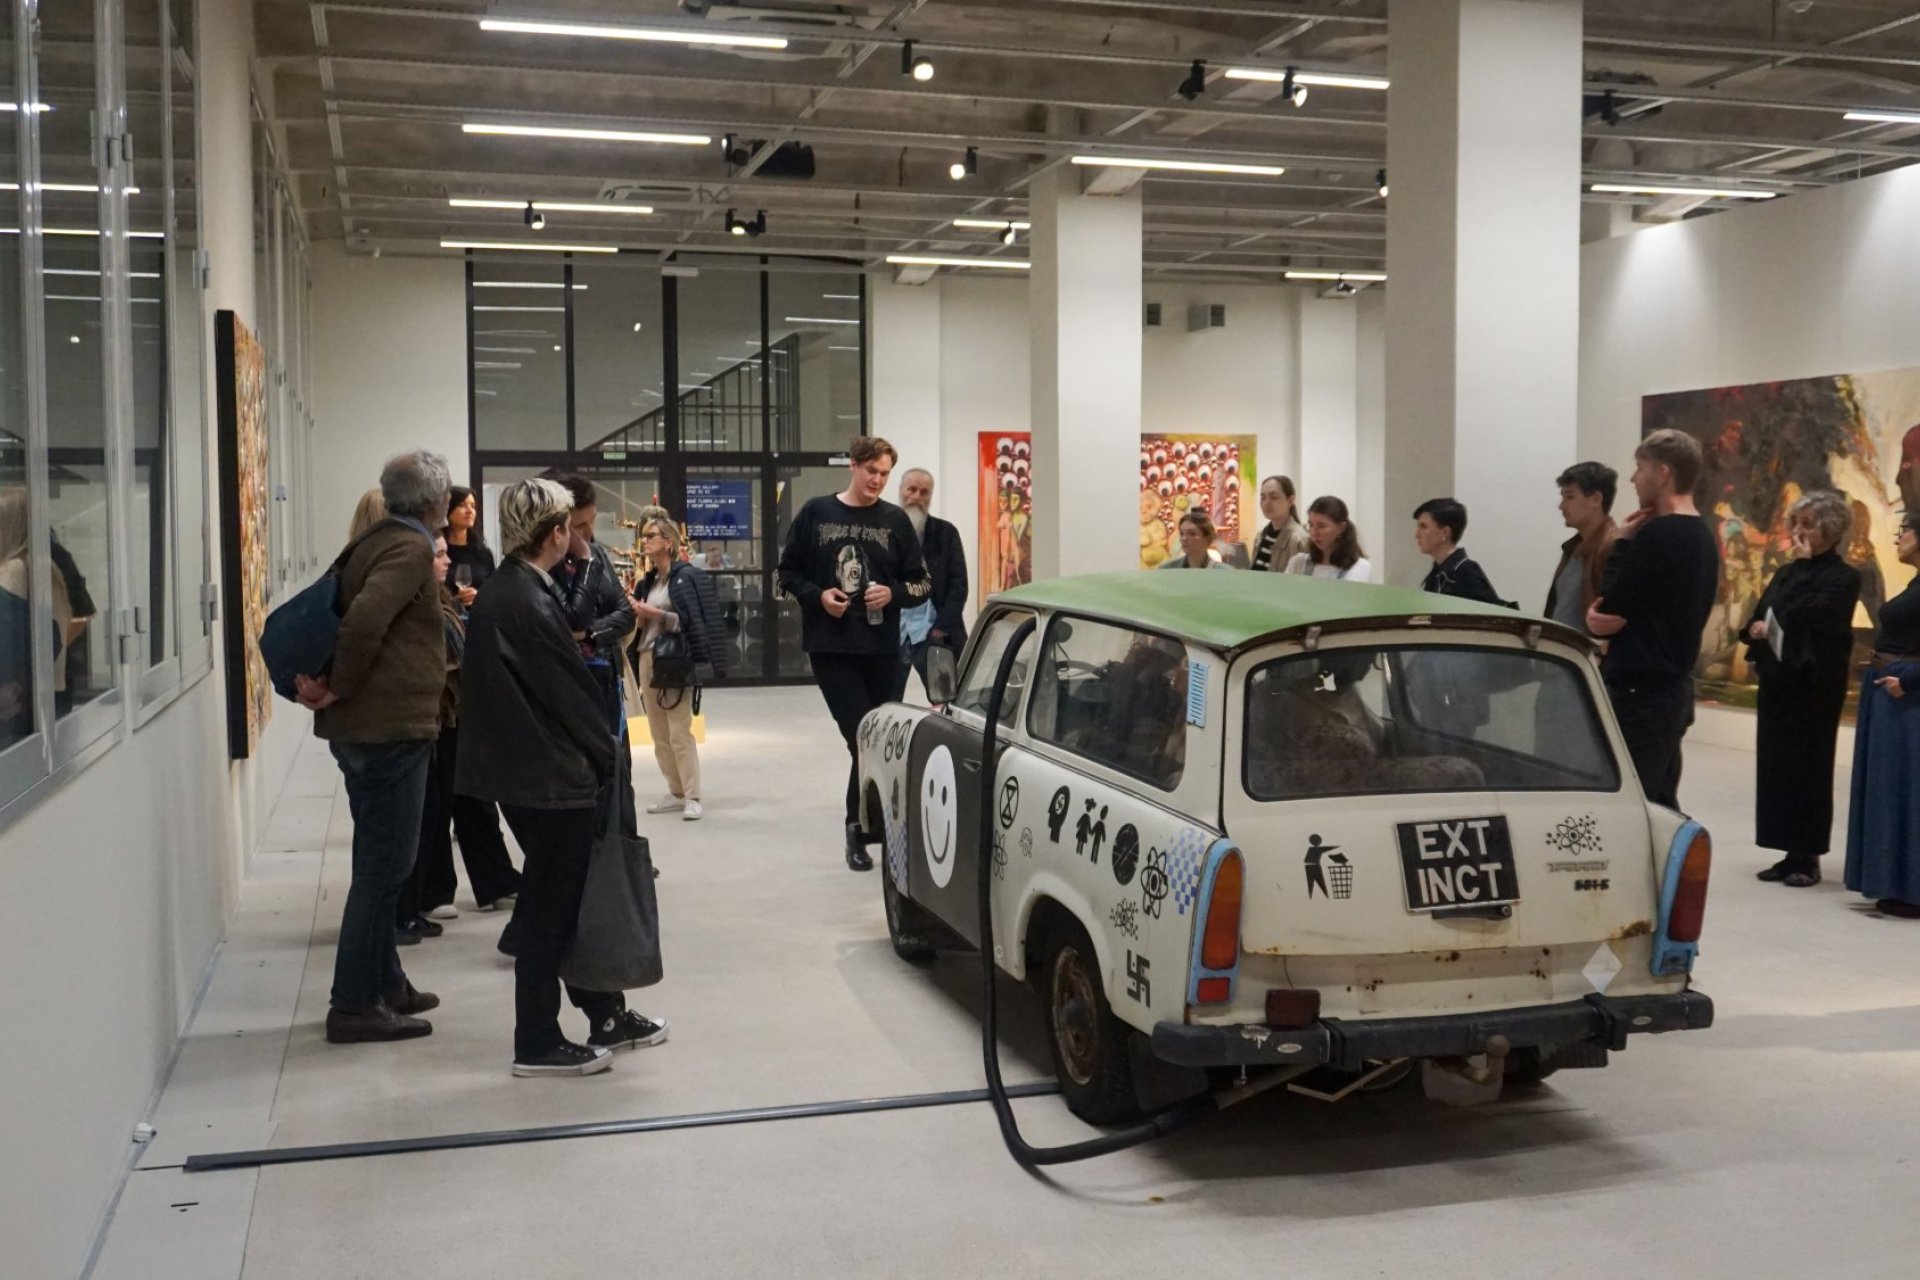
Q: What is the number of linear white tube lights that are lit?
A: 11